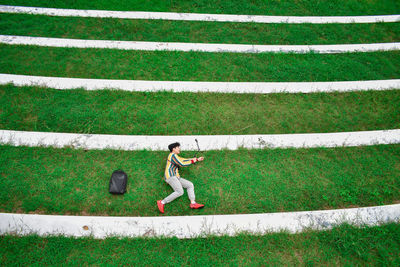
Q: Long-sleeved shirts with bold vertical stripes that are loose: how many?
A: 1